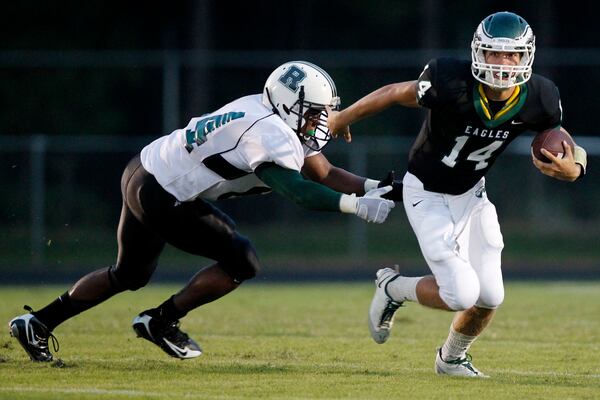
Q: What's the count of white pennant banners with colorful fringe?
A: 0